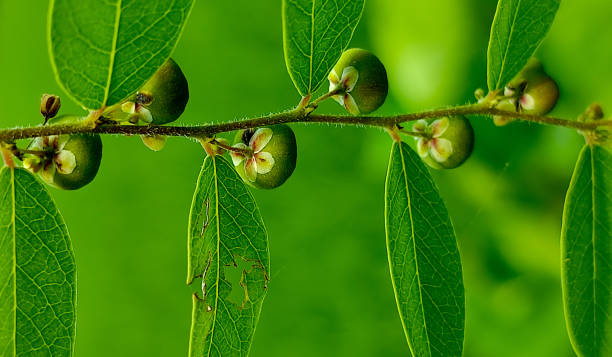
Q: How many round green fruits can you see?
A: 6